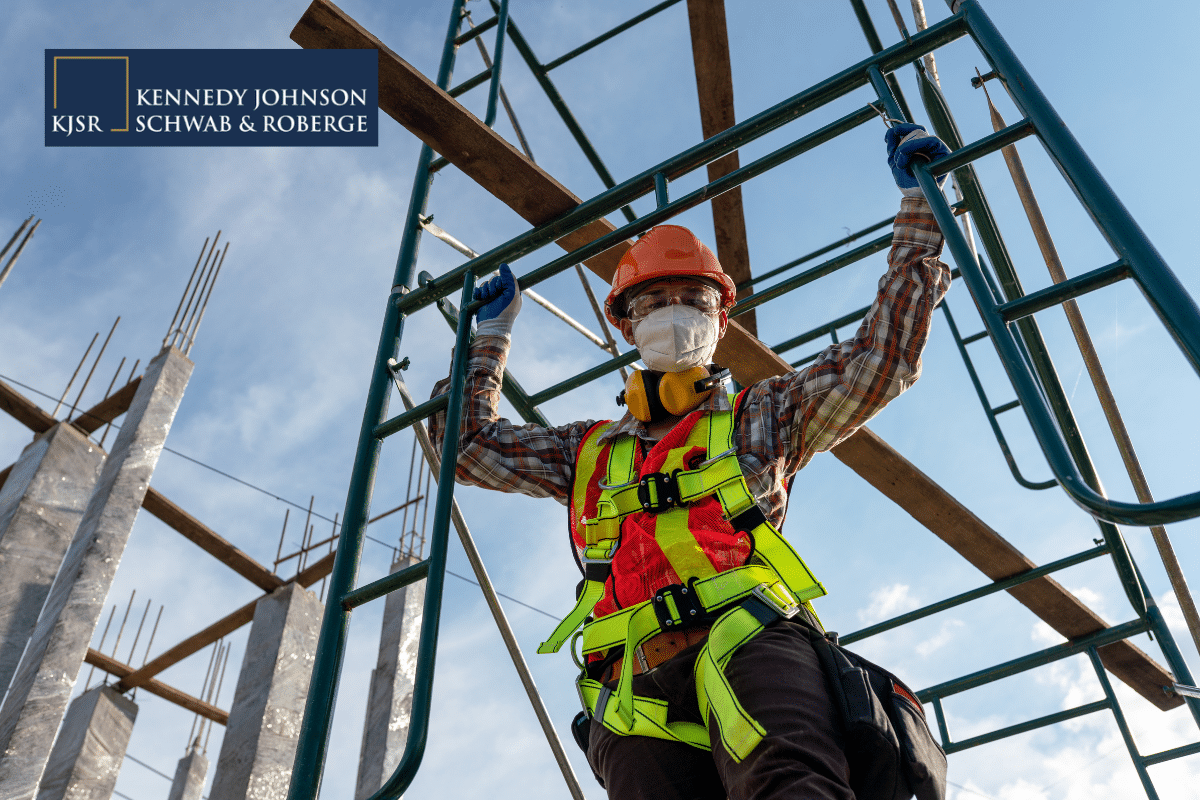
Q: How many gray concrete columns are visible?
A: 6